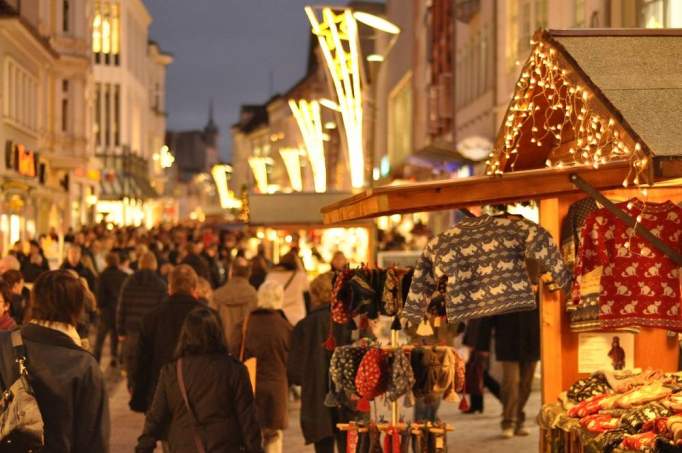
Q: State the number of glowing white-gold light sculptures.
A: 5